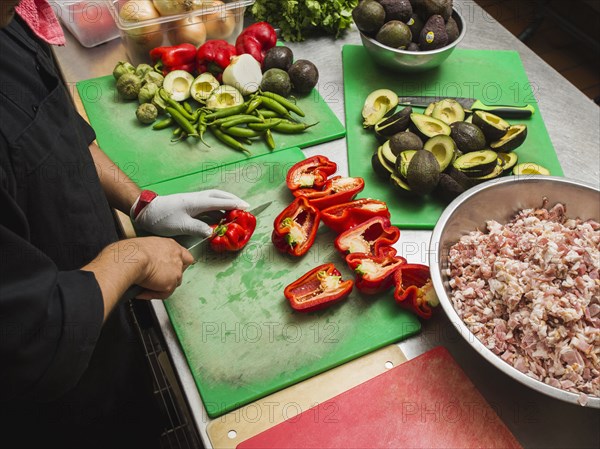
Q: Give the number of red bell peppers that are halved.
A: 8